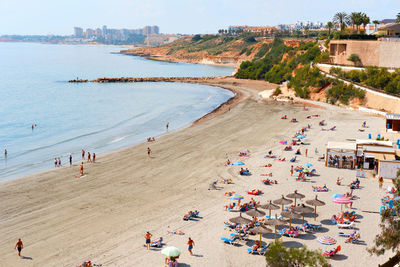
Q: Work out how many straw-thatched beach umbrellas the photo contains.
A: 10